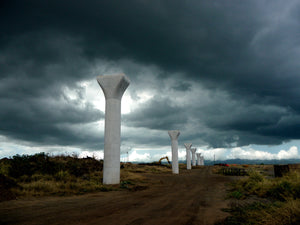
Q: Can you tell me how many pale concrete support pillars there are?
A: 6